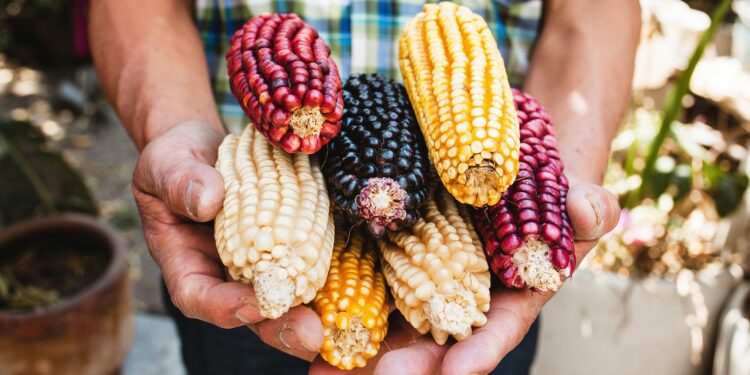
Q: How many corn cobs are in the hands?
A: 7